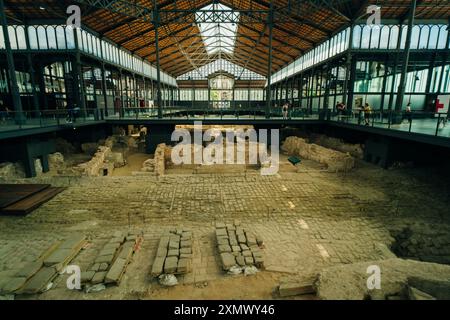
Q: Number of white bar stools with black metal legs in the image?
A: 0